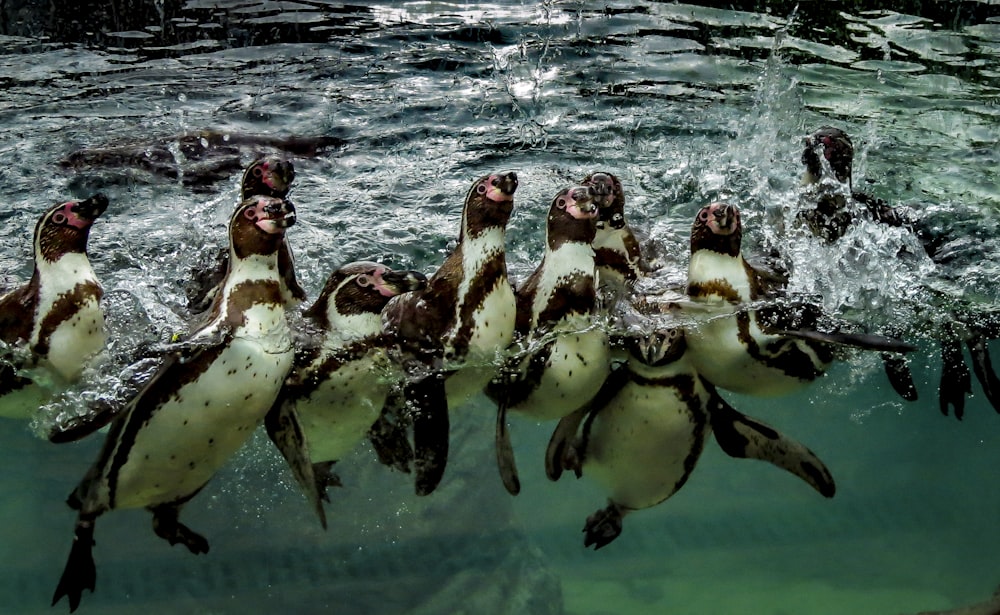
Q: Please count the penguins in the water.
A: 10